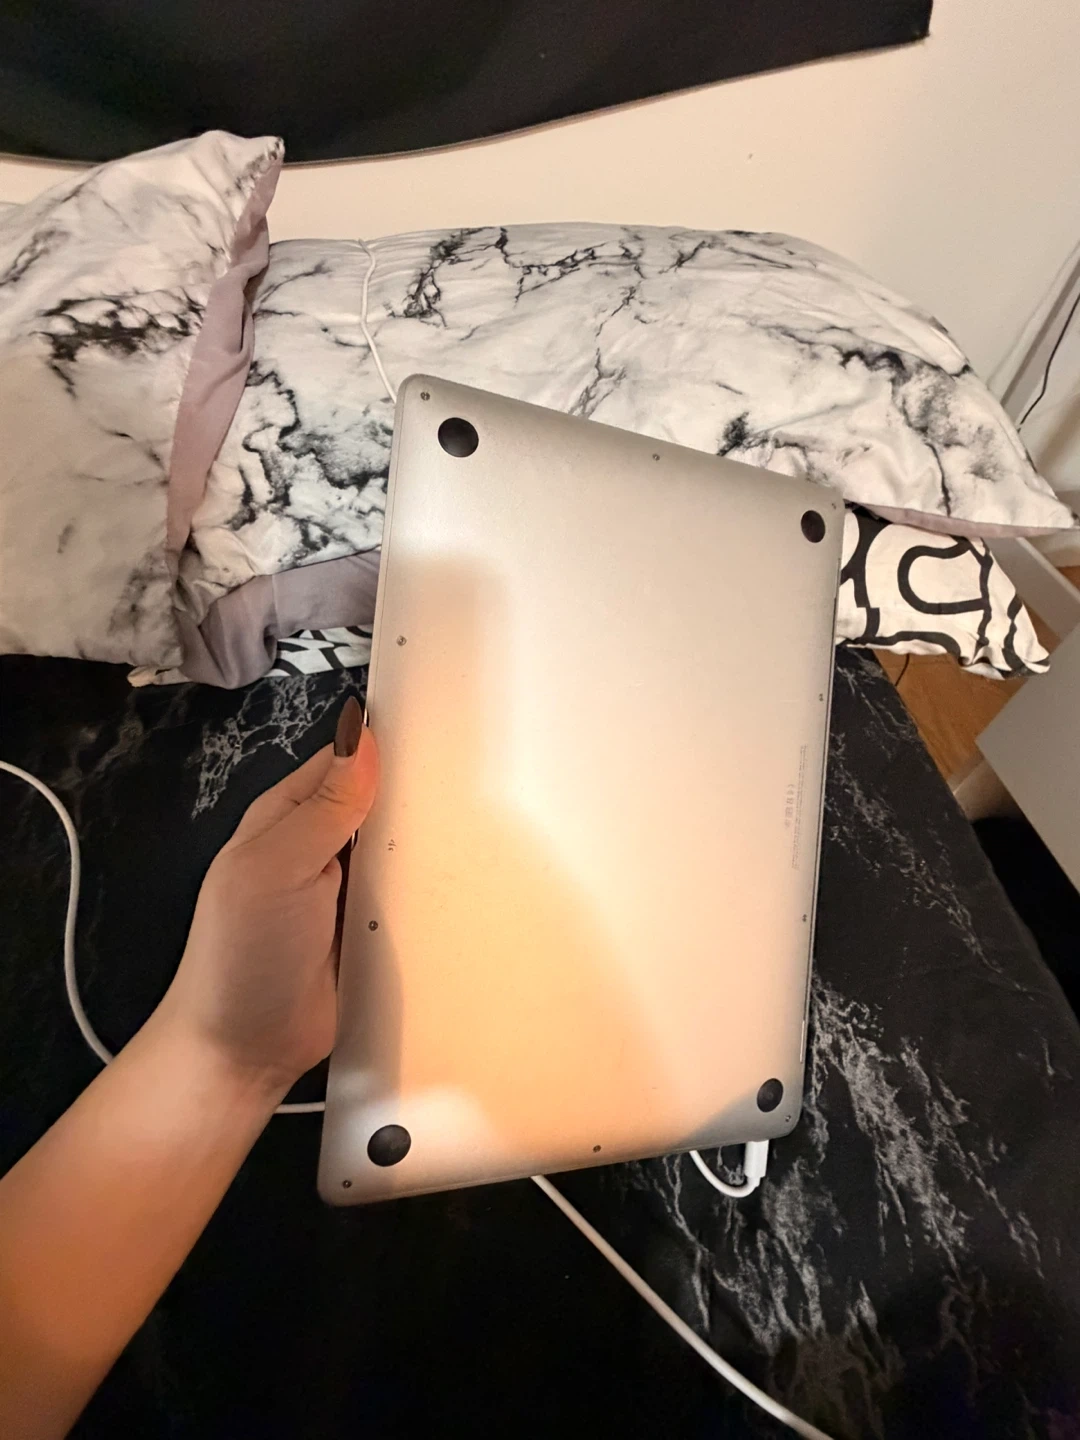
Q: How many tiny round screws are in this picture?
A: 10